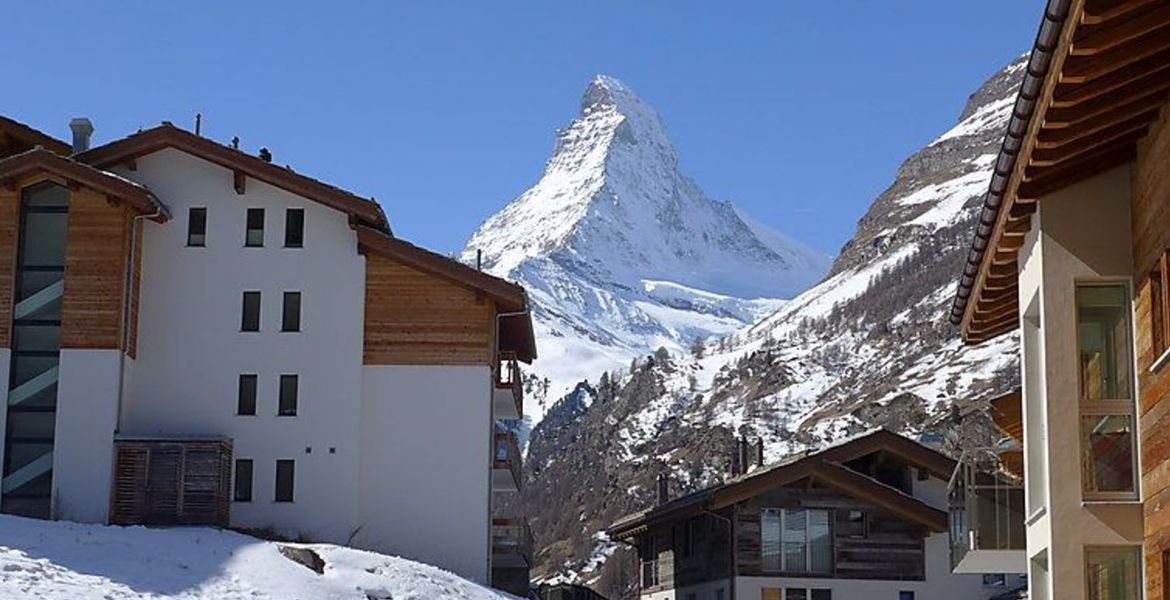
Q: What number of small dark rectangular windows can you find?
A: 9